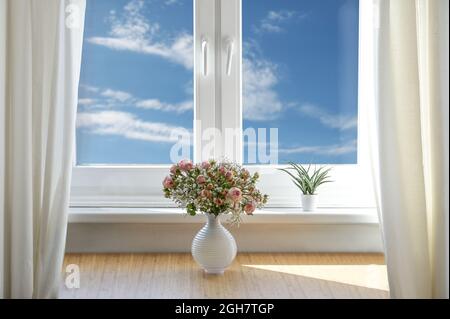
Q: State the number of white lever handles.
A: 2